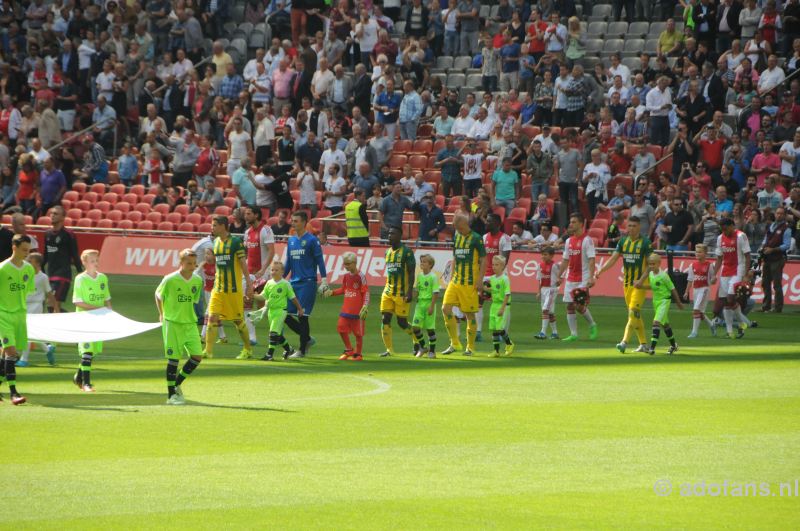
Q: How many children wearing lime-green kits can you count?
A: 7